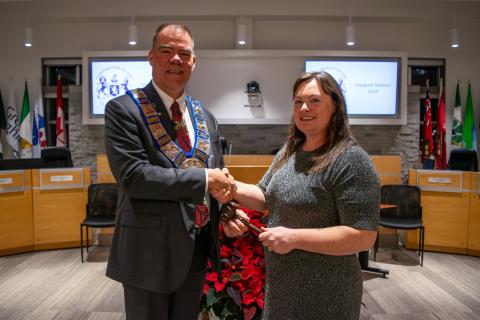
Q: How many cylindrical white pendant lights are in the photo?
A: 5